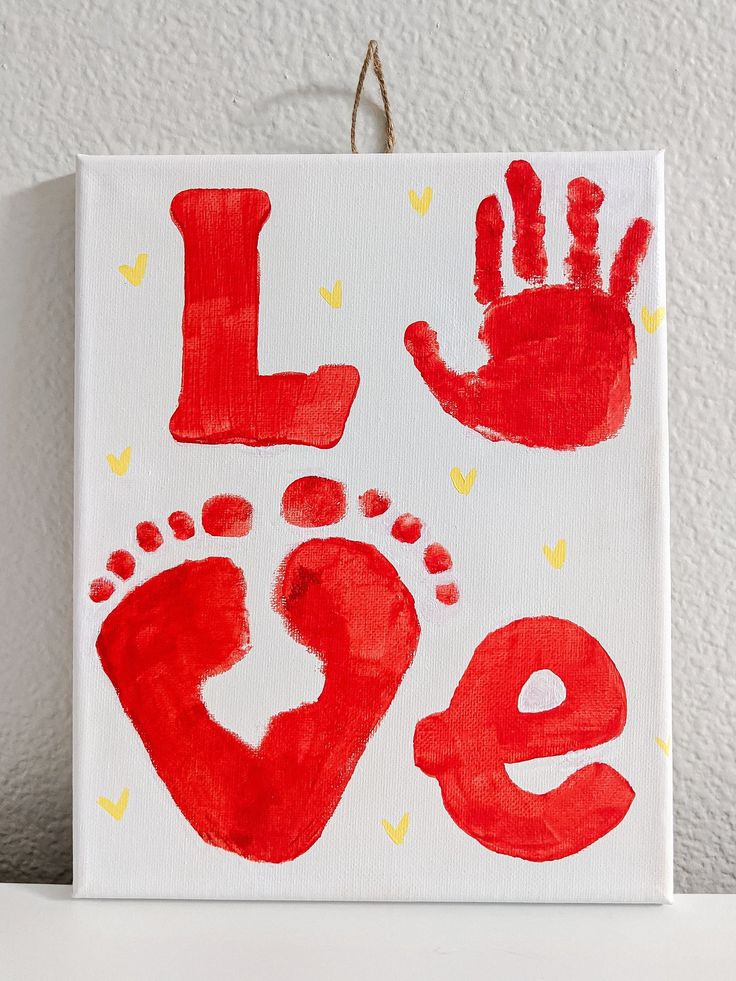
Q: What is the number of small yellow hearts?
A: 10